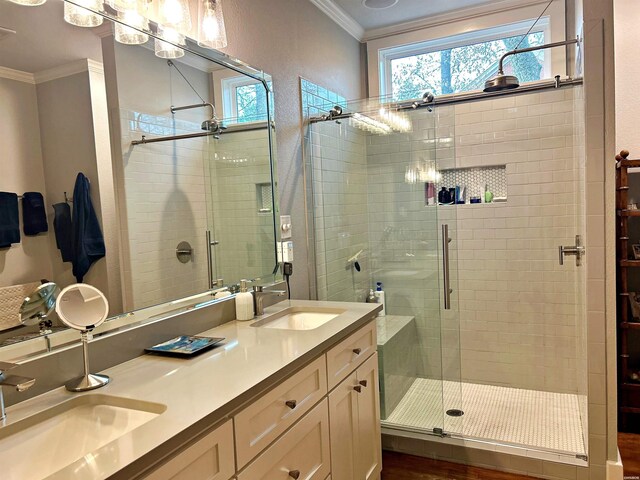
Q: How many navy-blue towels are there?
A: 4